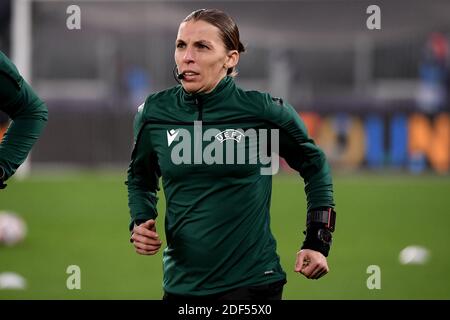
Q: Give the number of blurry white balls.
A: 3